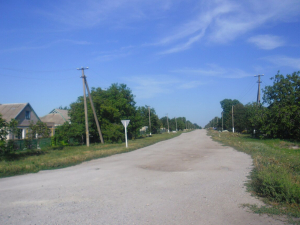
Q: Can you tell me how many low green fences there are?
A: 1